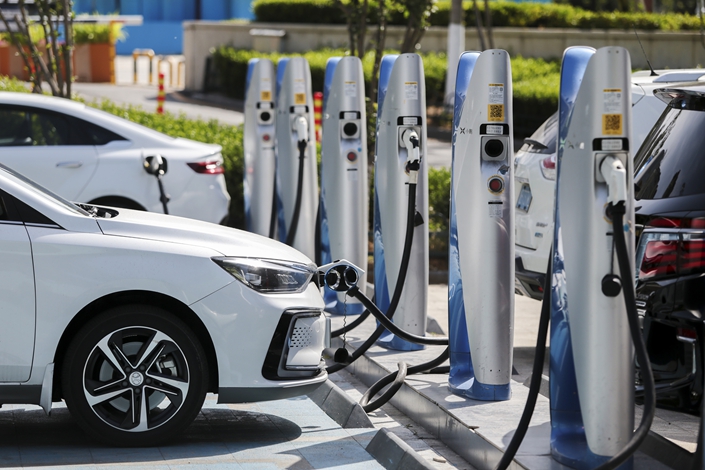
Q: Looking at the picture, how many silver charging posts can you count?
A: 6